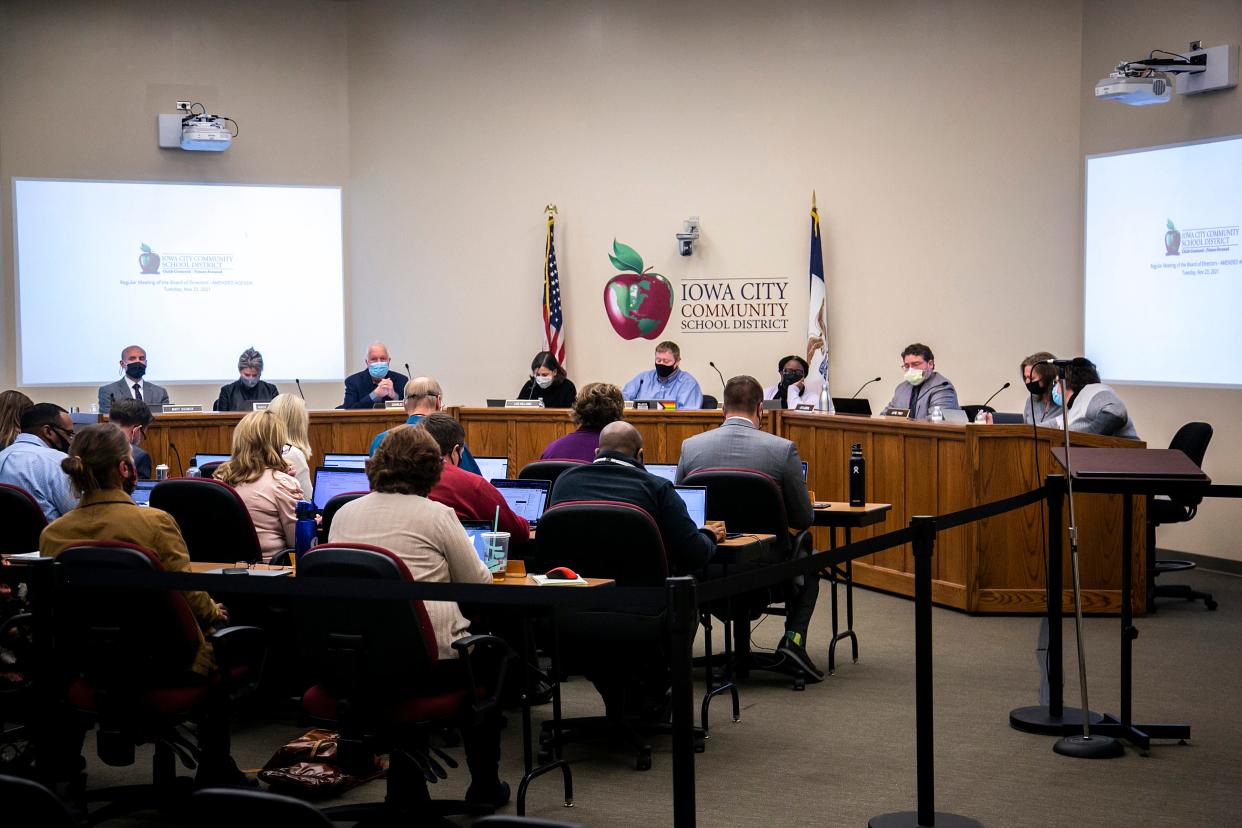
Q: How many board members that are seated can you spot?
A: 9